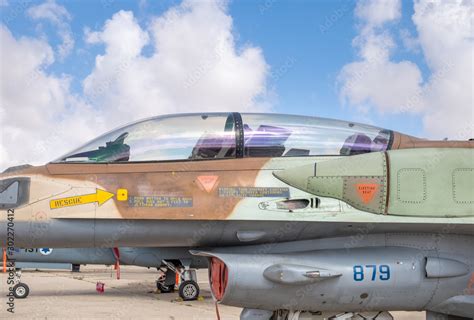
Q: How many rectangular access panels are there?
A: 2